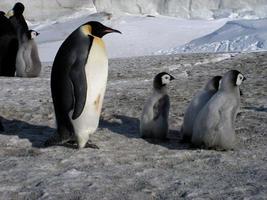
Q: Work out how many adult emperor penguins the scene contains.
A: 3